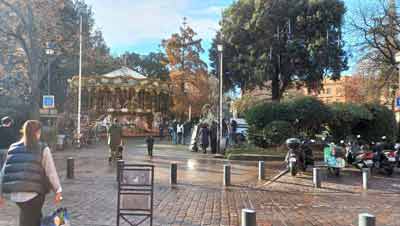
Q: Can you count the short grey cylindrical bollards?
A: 9